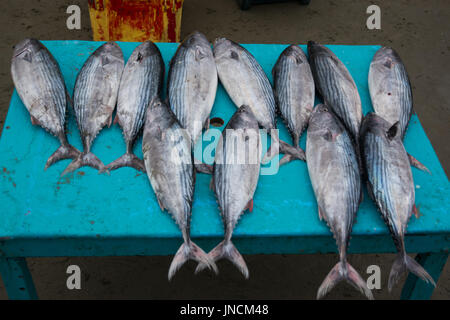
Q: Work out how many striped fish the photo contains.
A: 12